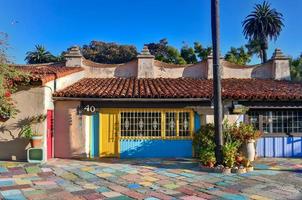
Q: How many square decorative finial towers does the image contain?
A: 4